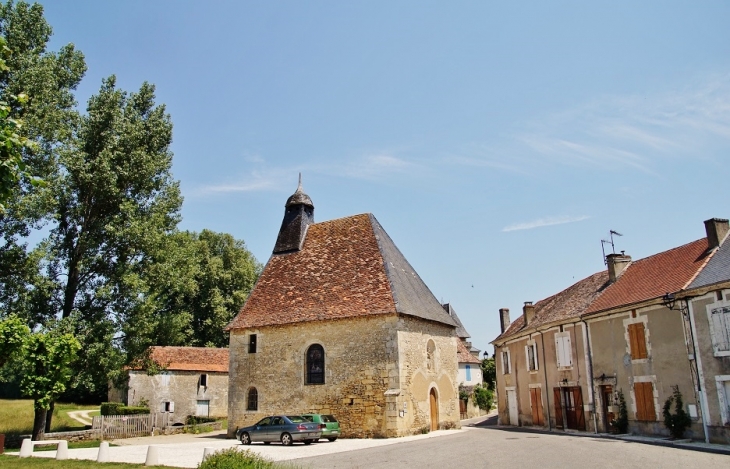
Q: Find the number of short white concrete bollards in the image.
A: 5